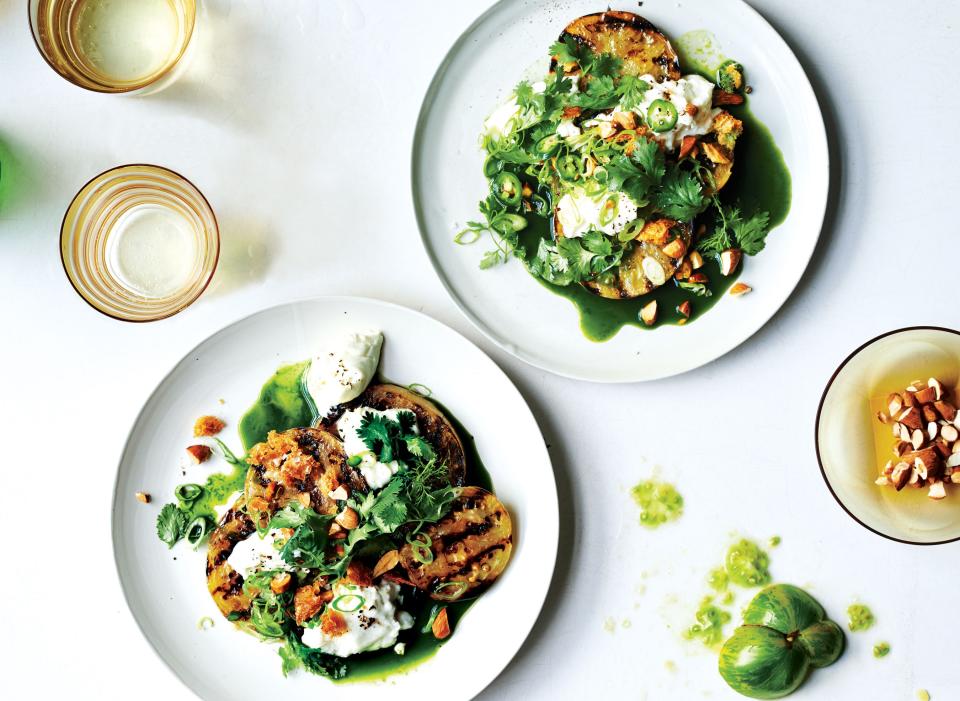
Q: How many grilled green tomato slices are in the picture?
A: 7